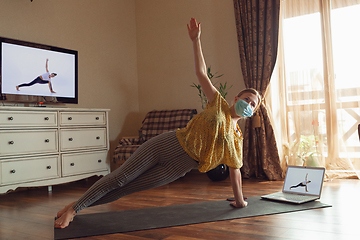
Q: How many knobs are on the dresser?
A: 12